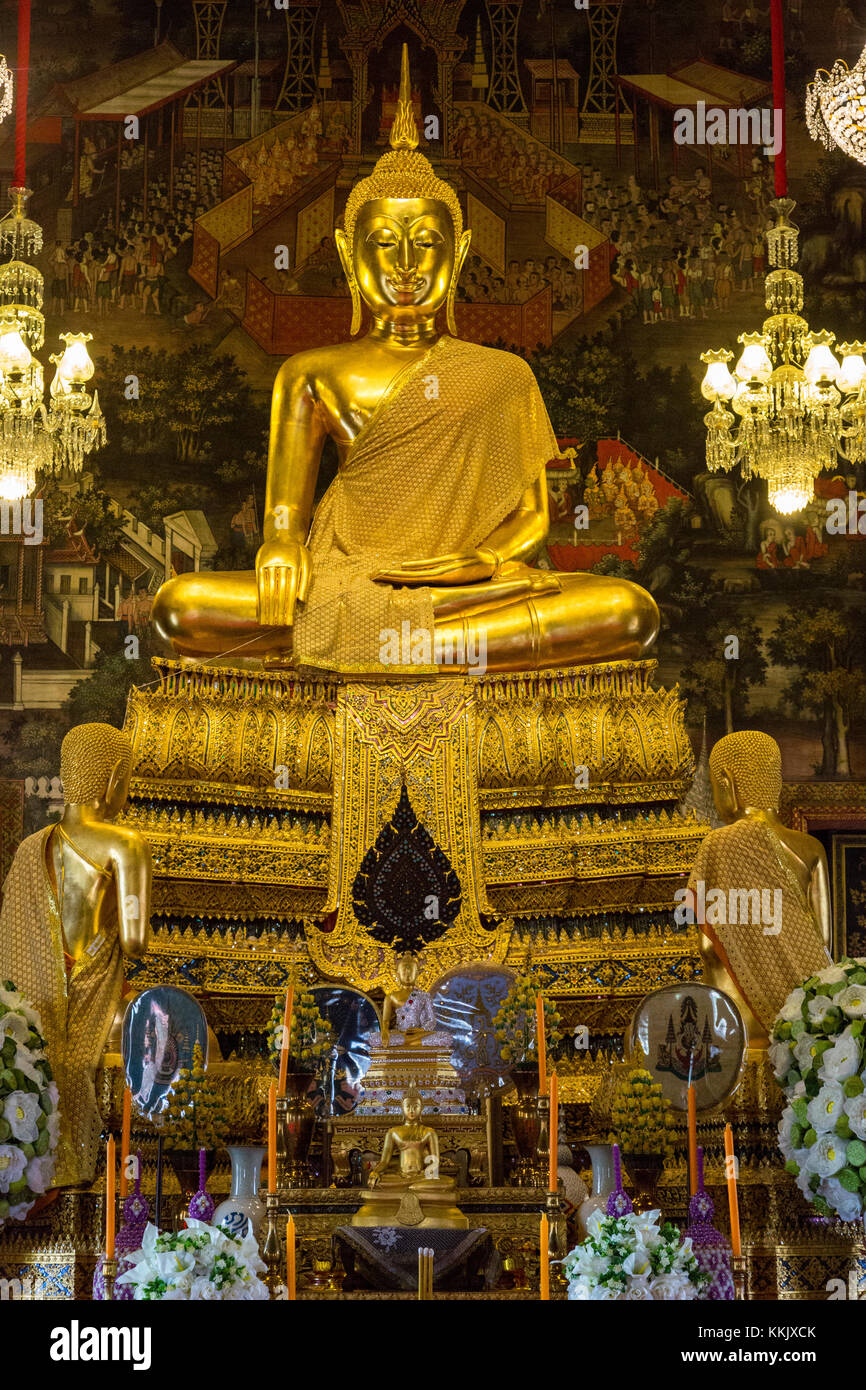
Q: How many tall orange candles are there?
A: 10